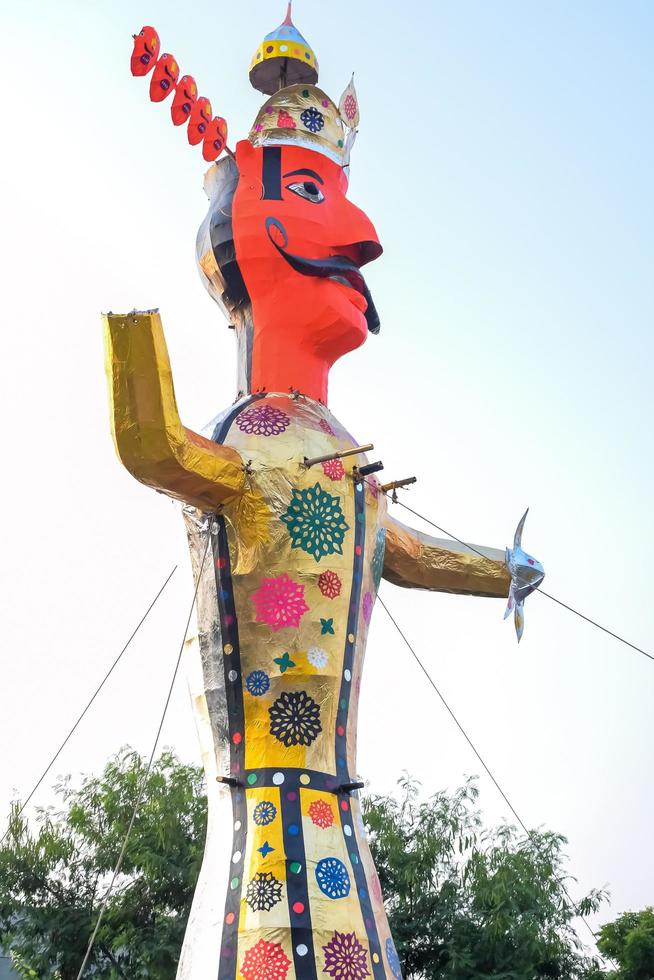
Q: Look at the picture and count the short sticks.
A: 5